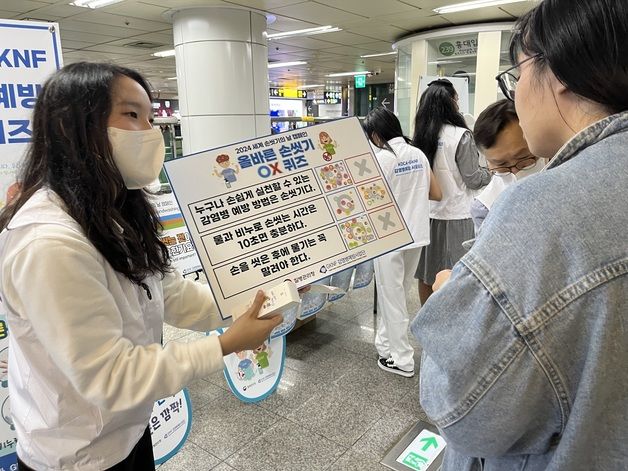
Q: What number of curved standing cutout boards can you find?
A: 2